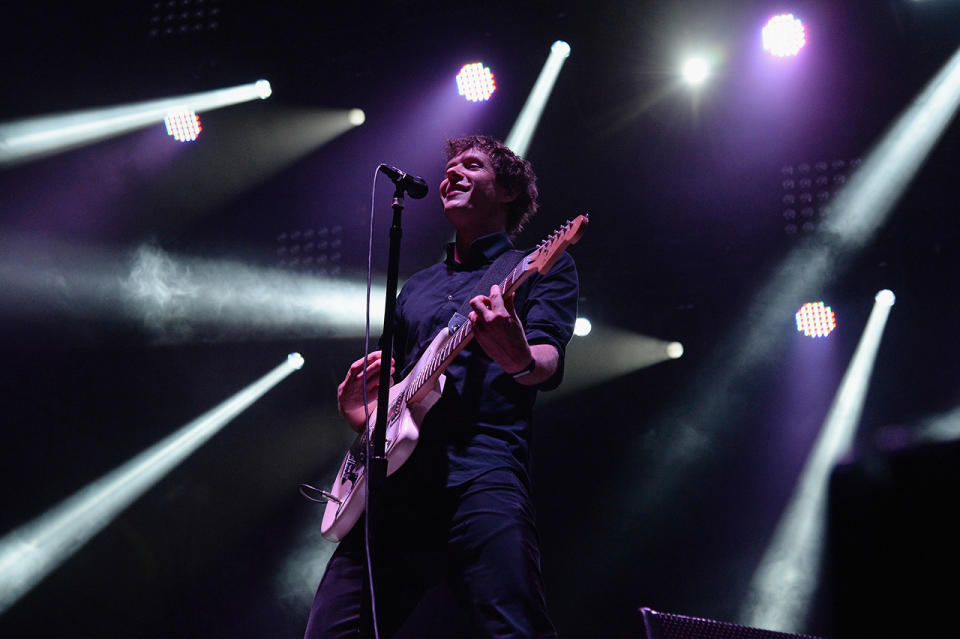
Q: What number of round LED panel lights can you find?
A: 4